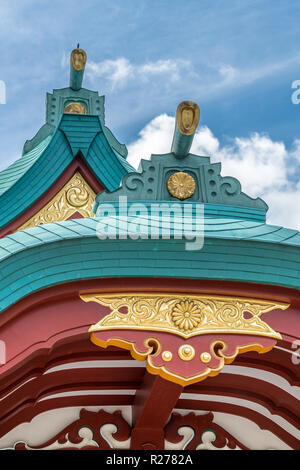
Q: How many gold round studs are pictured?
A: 3